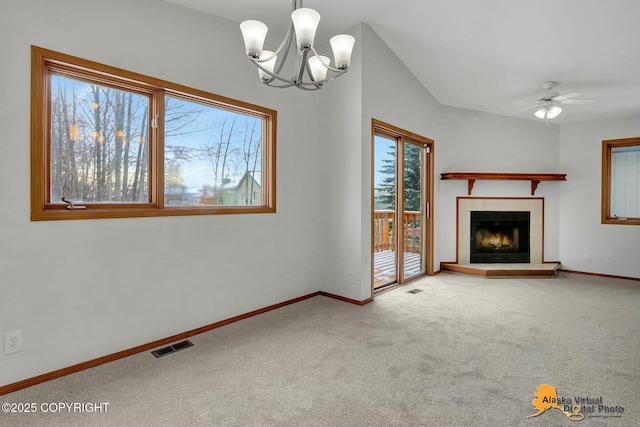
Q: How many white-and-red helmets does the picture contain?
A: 0